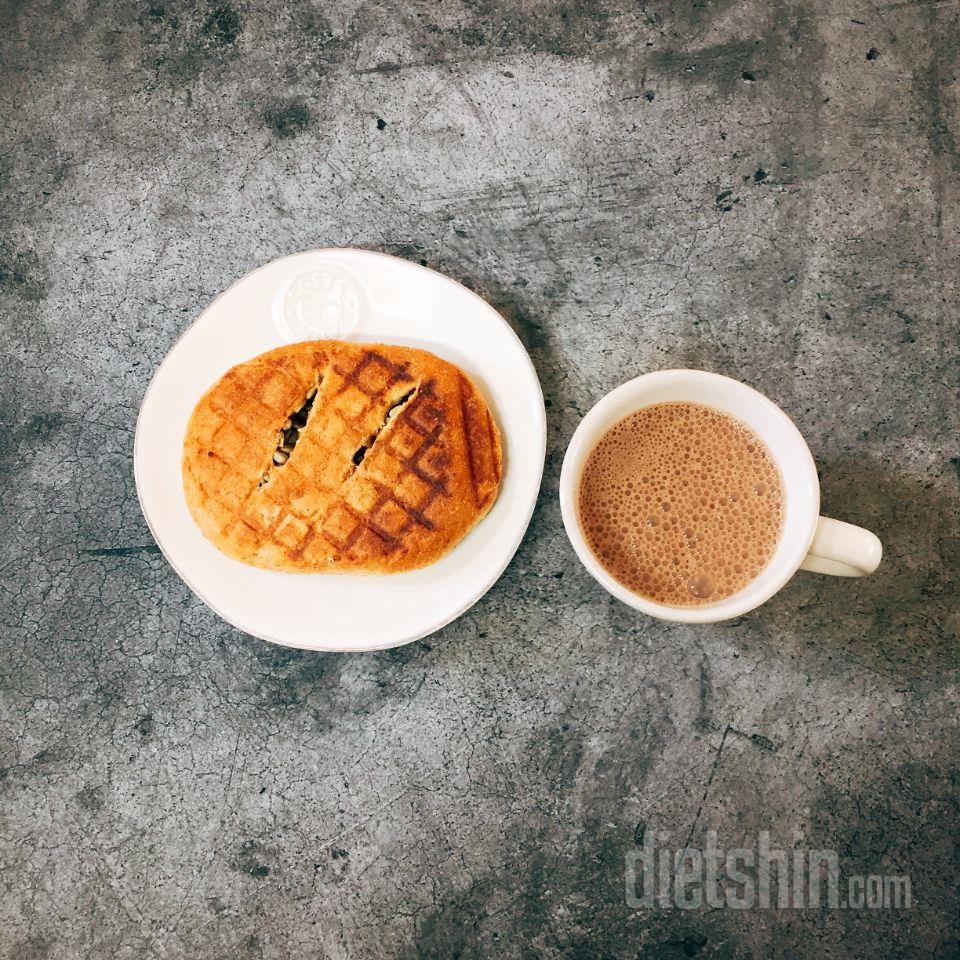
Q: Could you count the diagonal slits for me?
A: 2